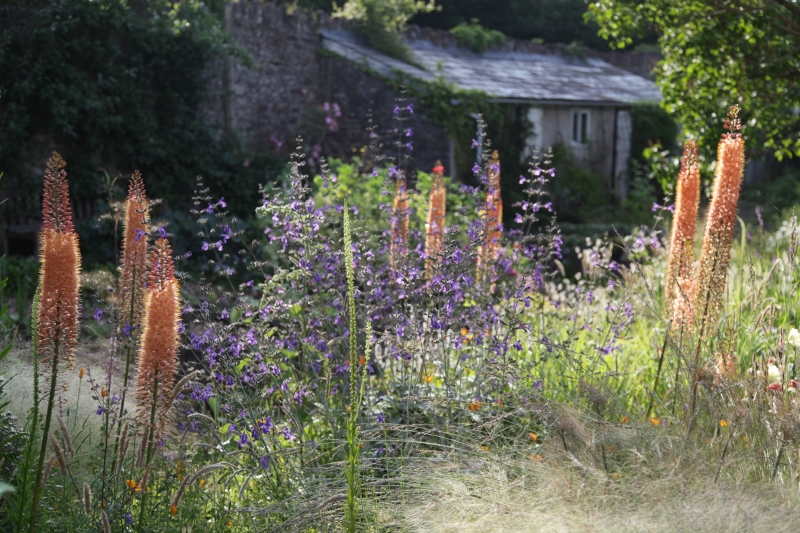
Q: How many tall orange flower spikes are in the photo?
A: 8